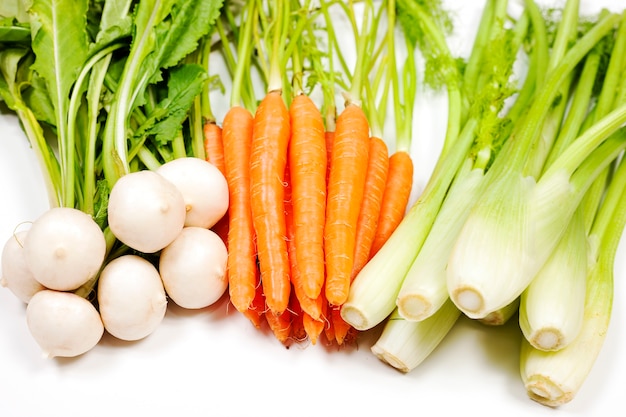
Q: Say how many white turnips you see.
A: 7